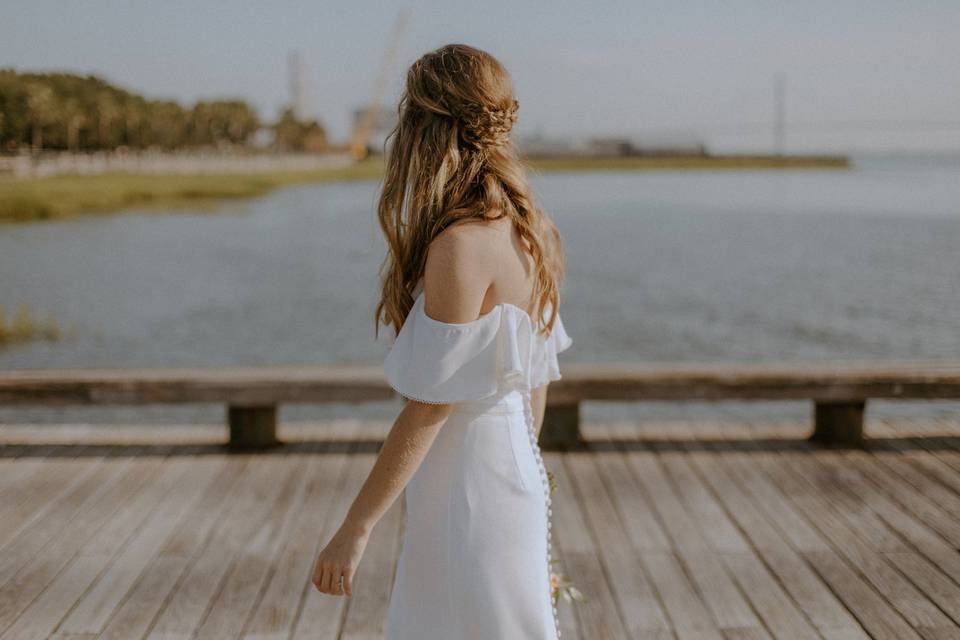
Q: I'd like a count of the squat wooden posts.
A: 3